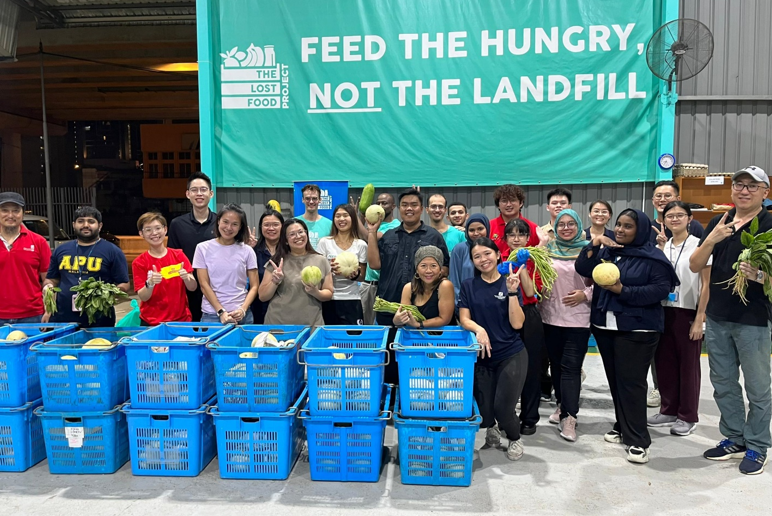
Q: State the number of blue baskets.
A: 12